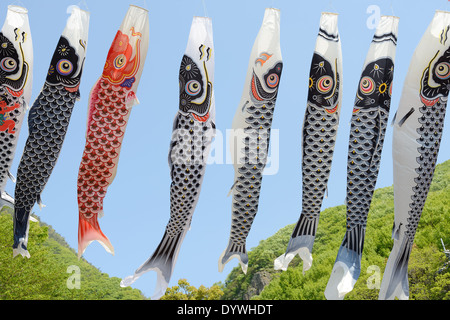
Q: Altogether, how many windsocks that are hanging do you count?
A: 8